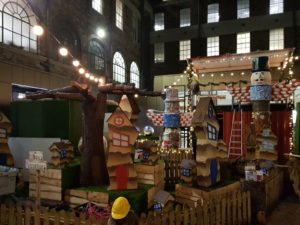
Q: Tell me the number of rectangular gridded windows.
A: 12